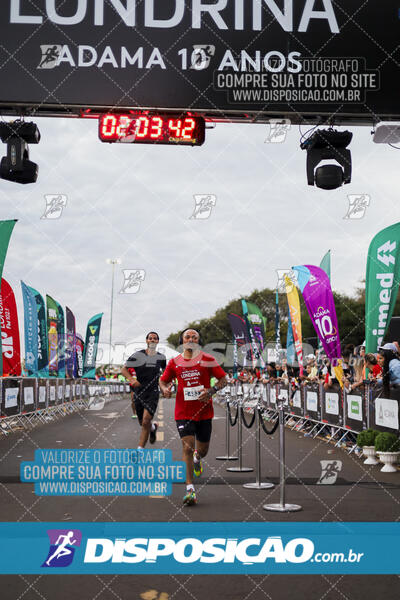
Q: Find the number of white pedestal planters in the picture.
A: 2